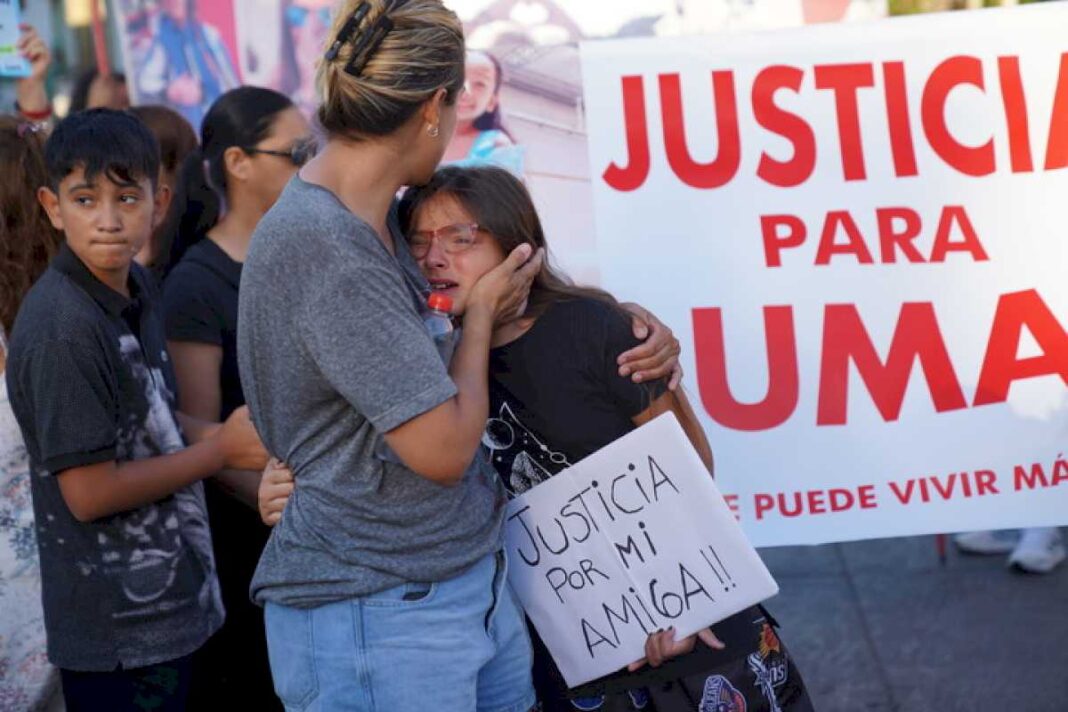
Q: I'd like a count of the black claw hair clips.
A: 1